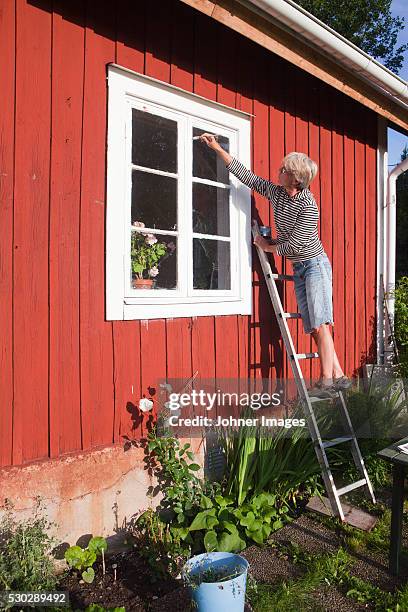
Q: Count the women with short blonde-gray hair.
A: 1